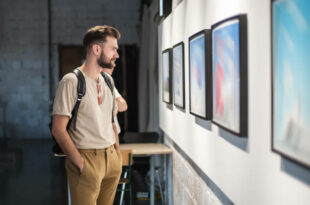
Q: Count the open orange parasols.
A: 0